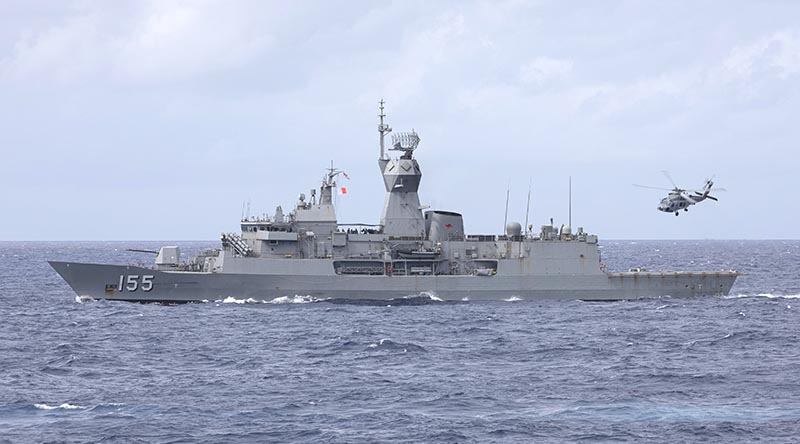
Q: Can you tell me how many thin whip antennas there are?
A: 3